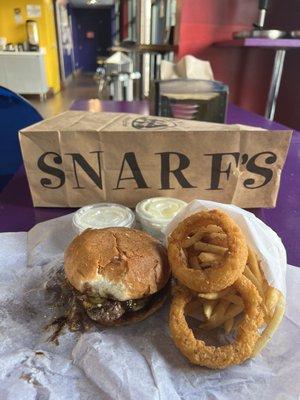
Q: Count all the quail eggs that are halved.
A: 0